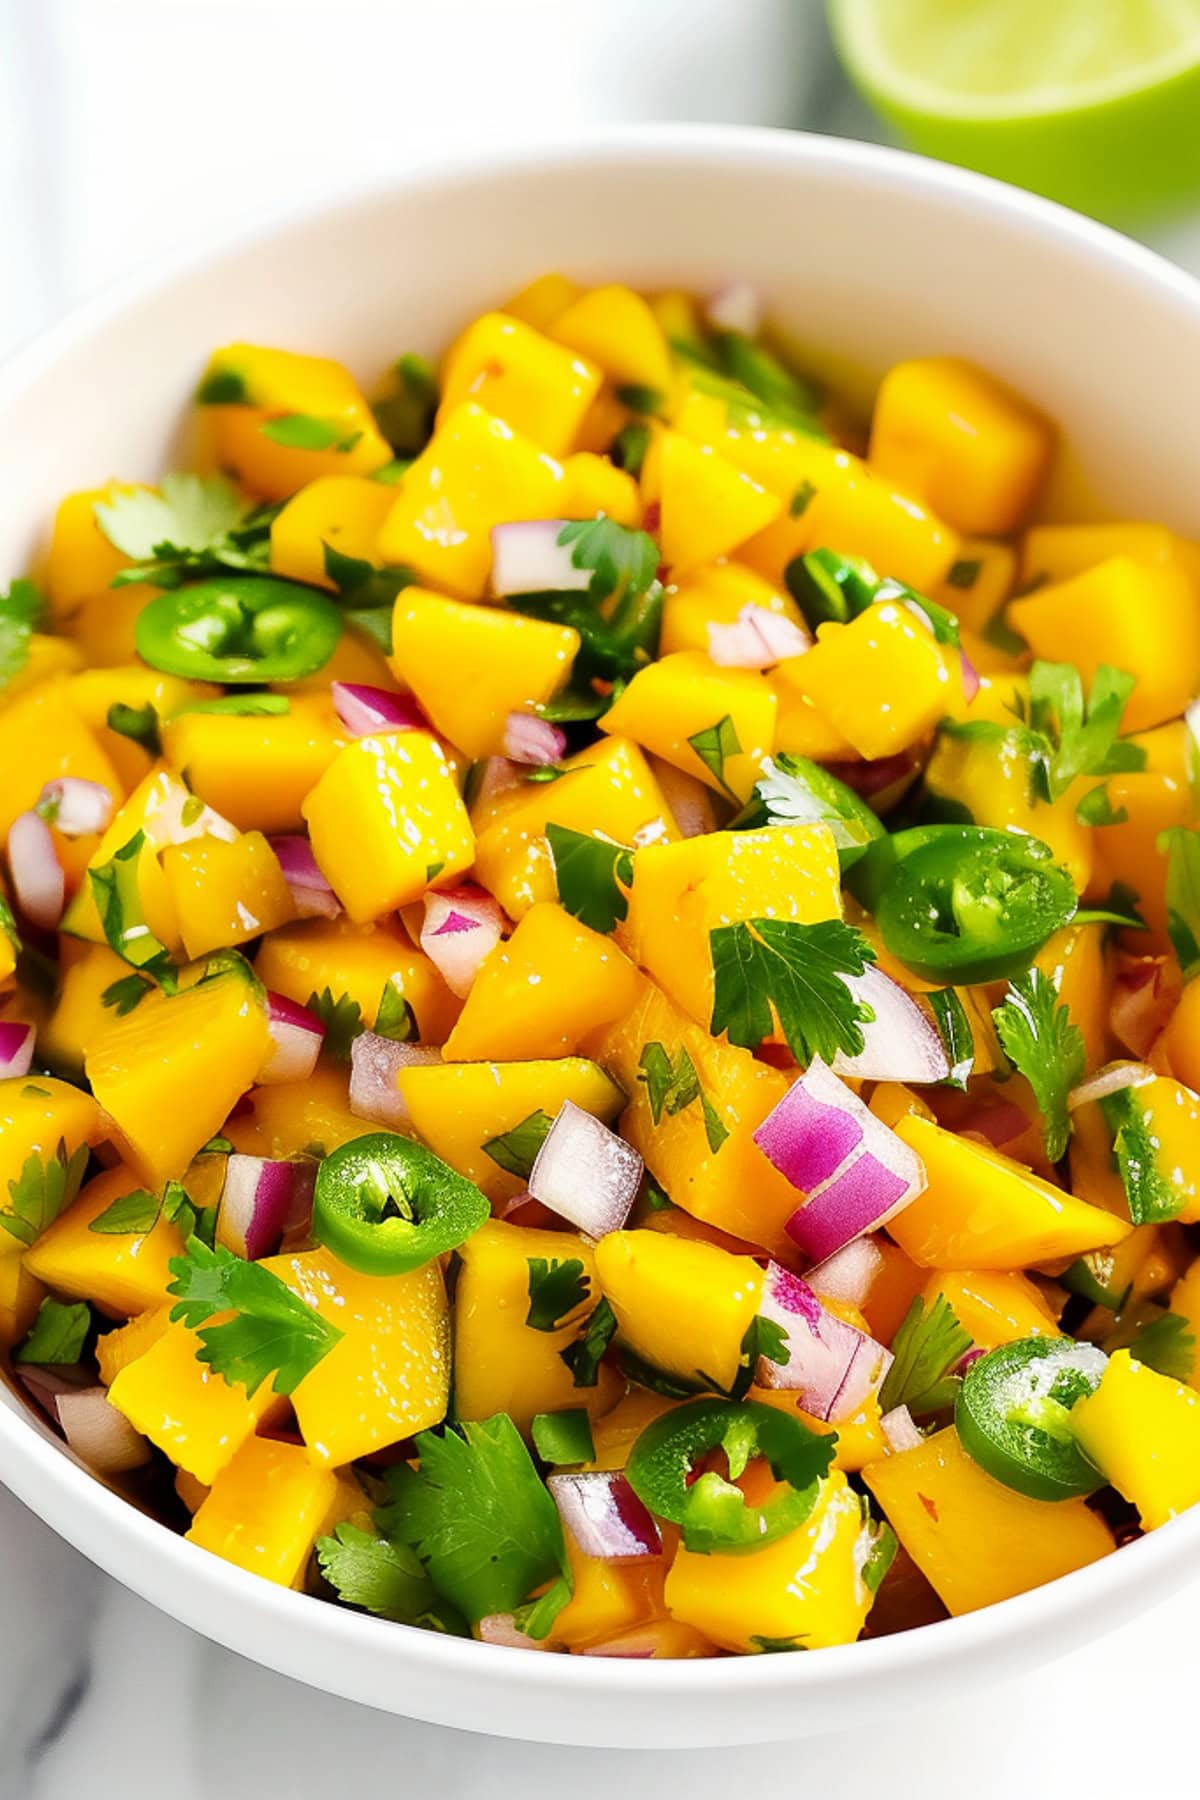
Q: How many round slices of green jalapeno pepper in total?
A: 5